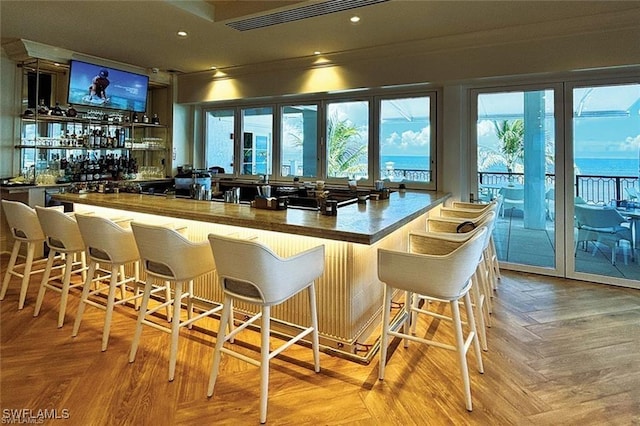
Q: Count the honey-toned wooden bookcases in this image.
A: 0